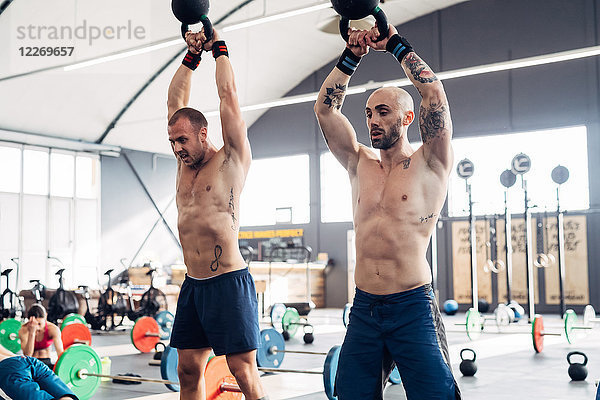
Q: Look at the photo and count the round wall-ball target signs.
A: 4